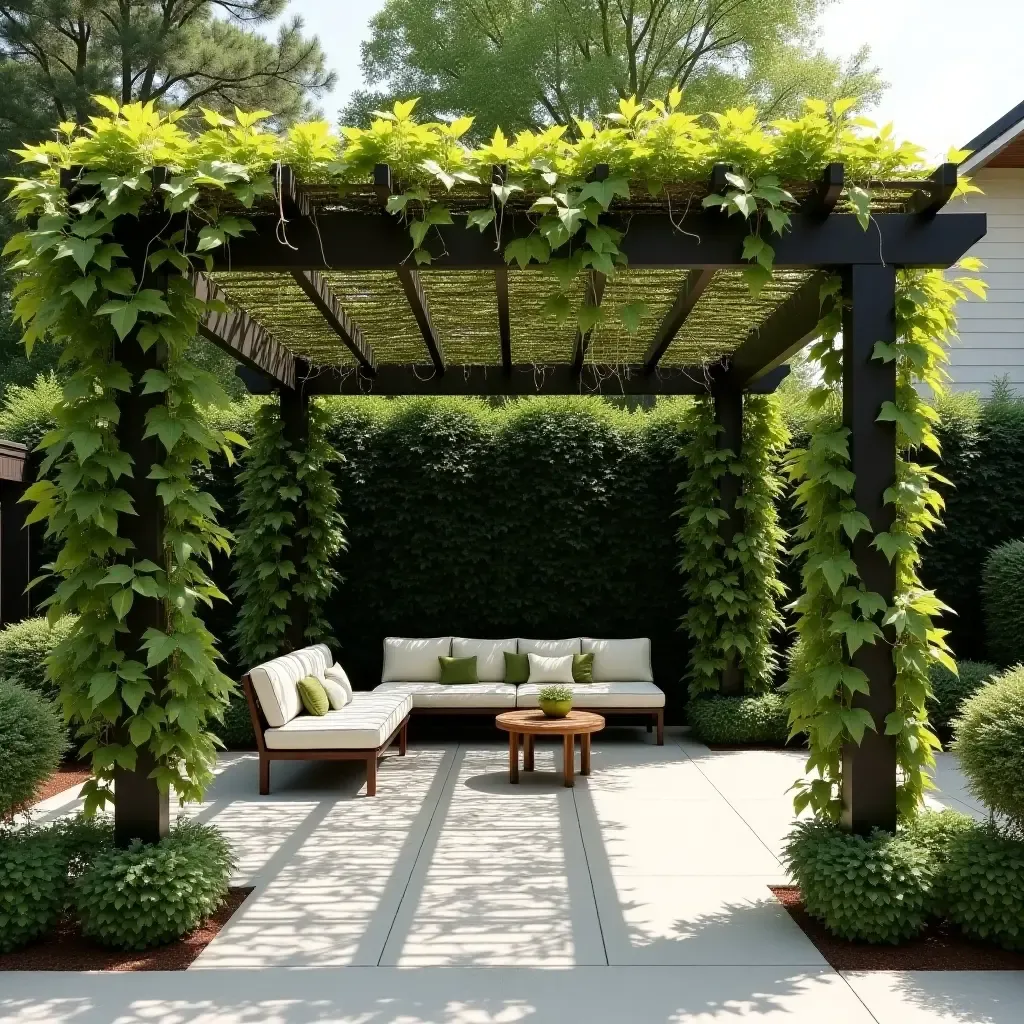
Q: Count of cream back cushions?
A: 5